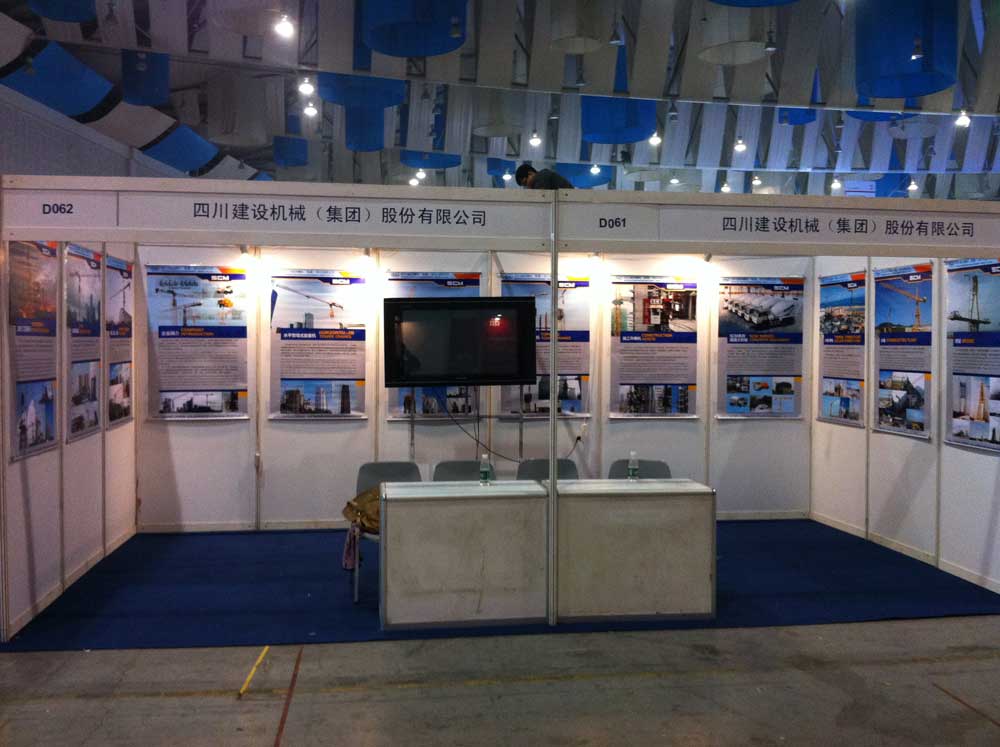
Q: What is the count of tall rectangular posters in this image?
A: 12